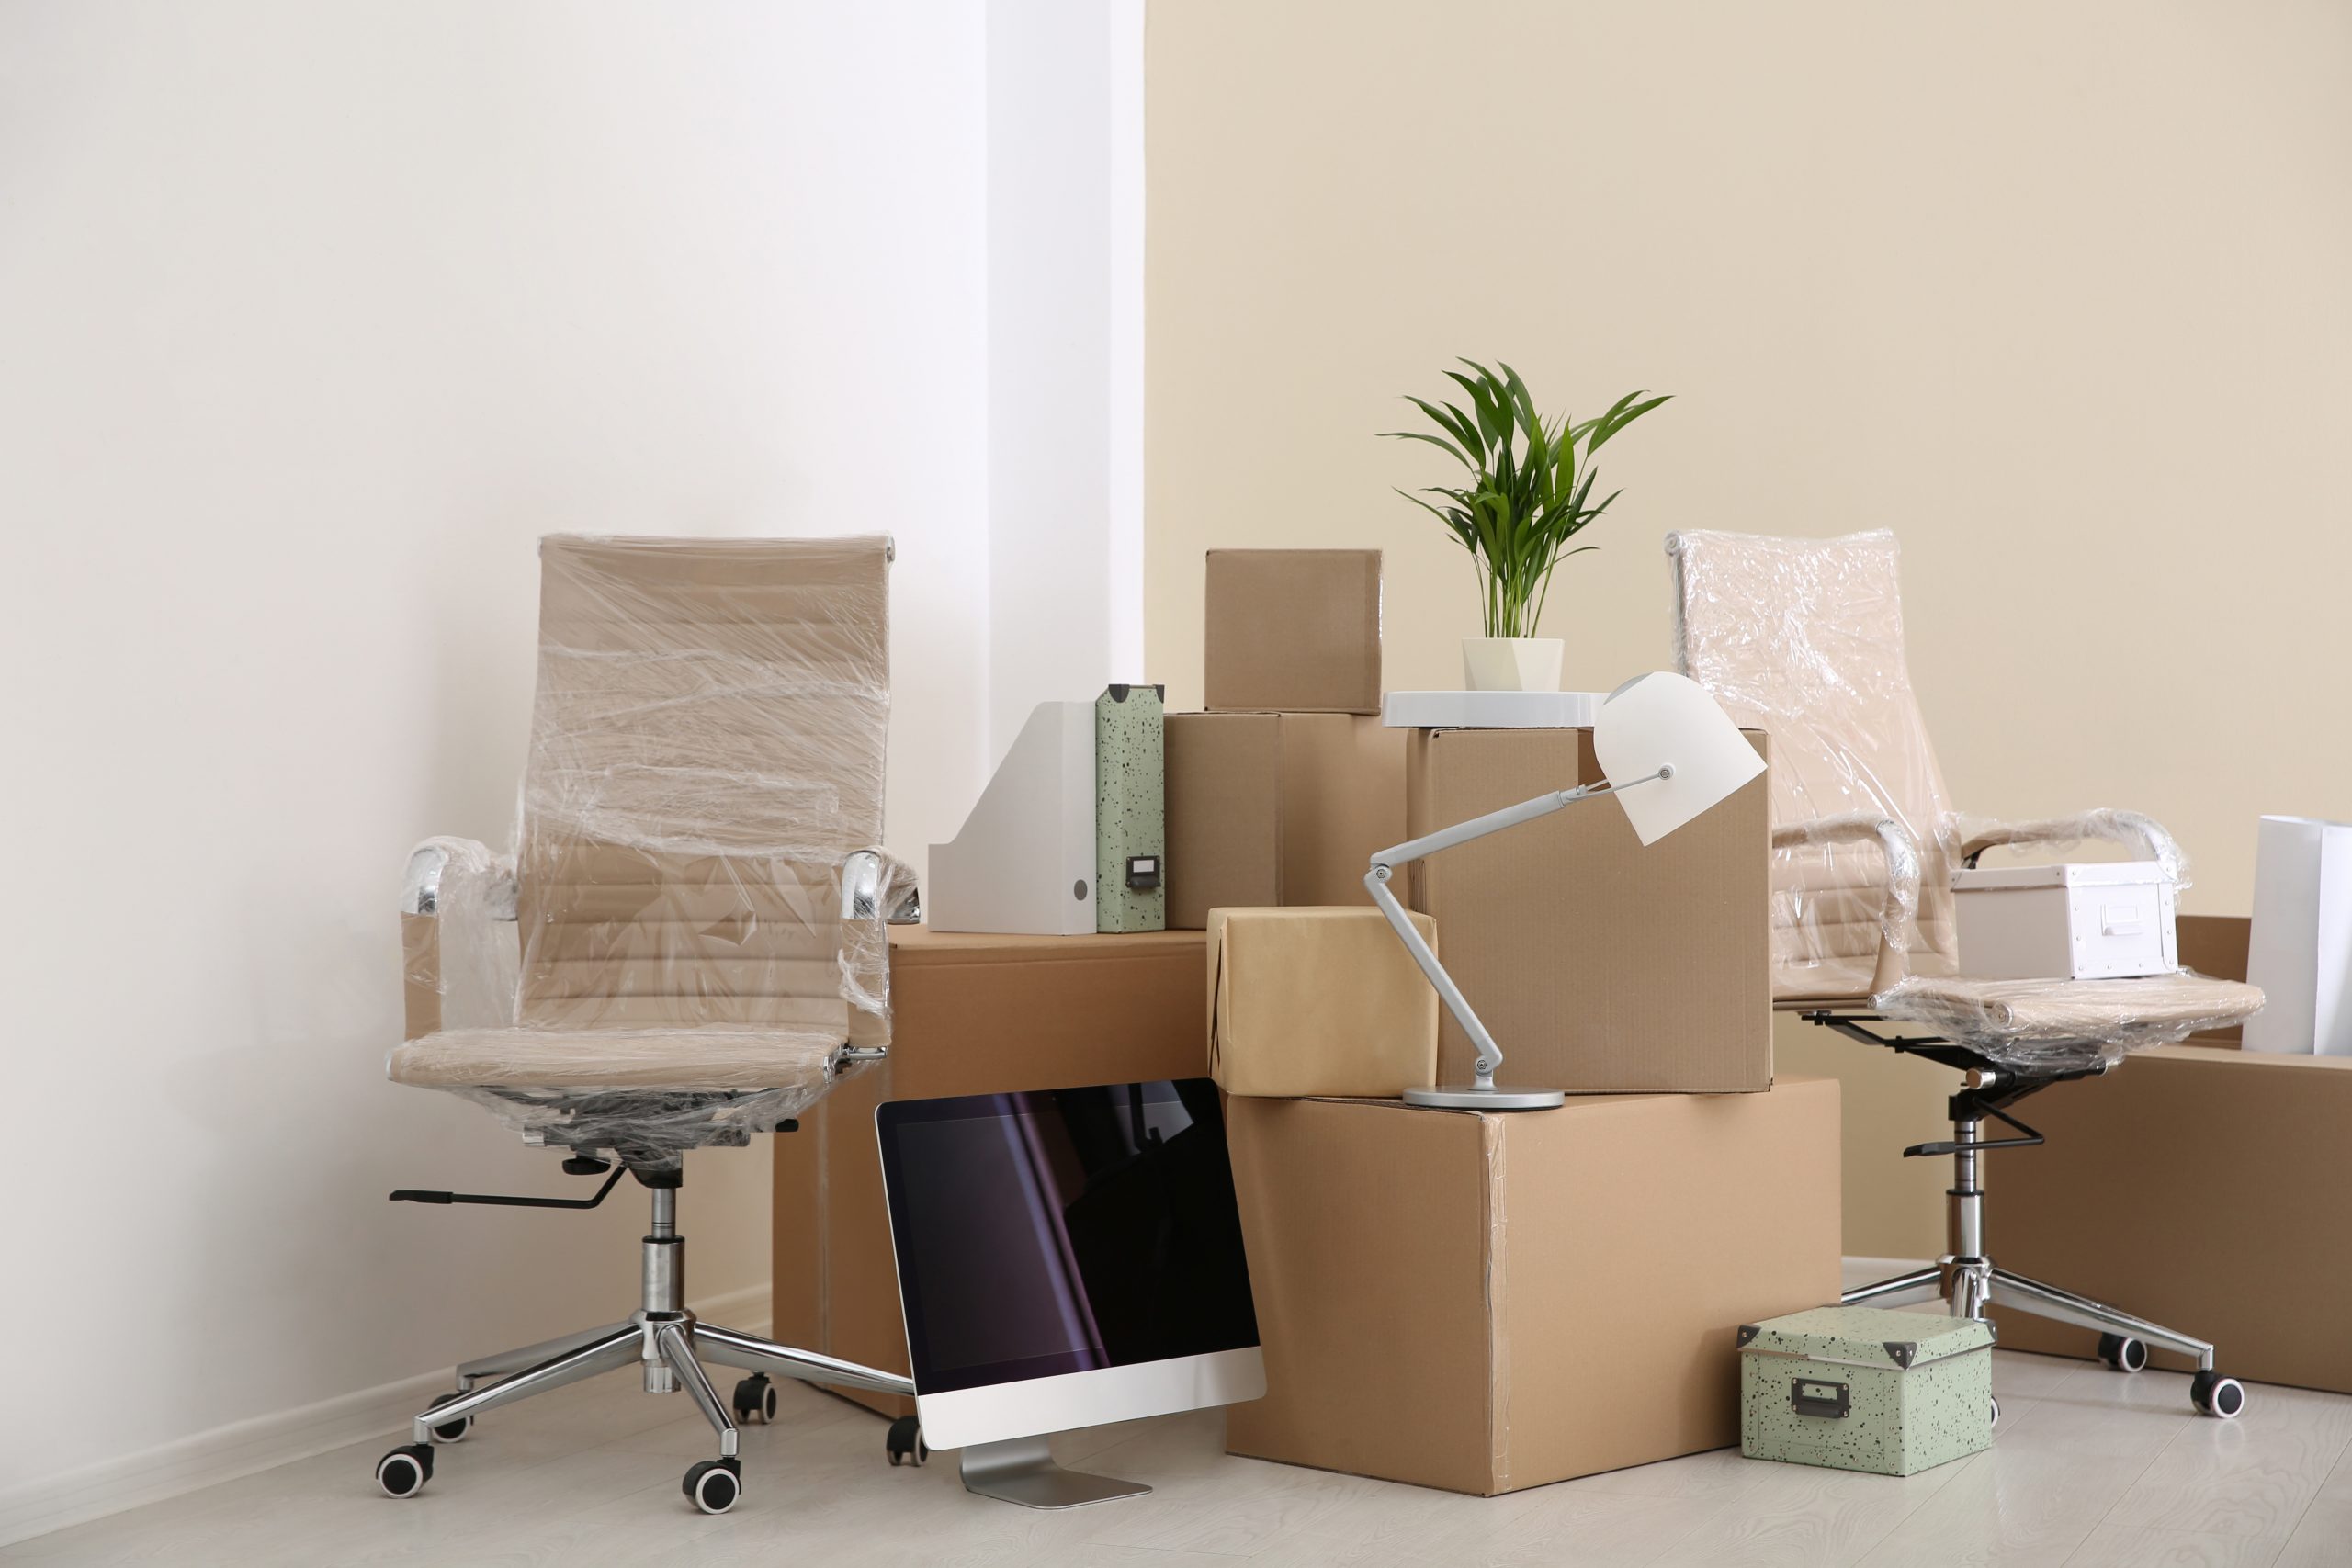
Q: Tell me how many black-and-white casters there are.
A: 8